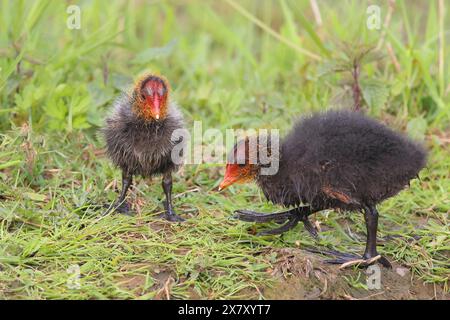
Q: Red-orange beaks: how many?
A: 2